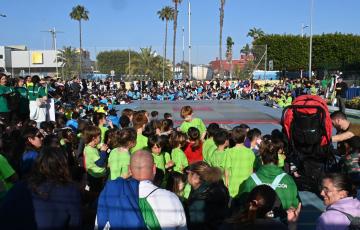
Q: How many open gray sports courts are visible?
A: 1